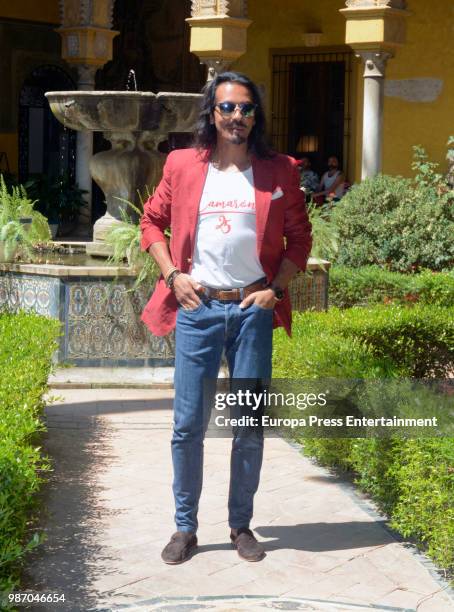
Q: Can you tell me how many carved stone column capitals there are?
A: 3